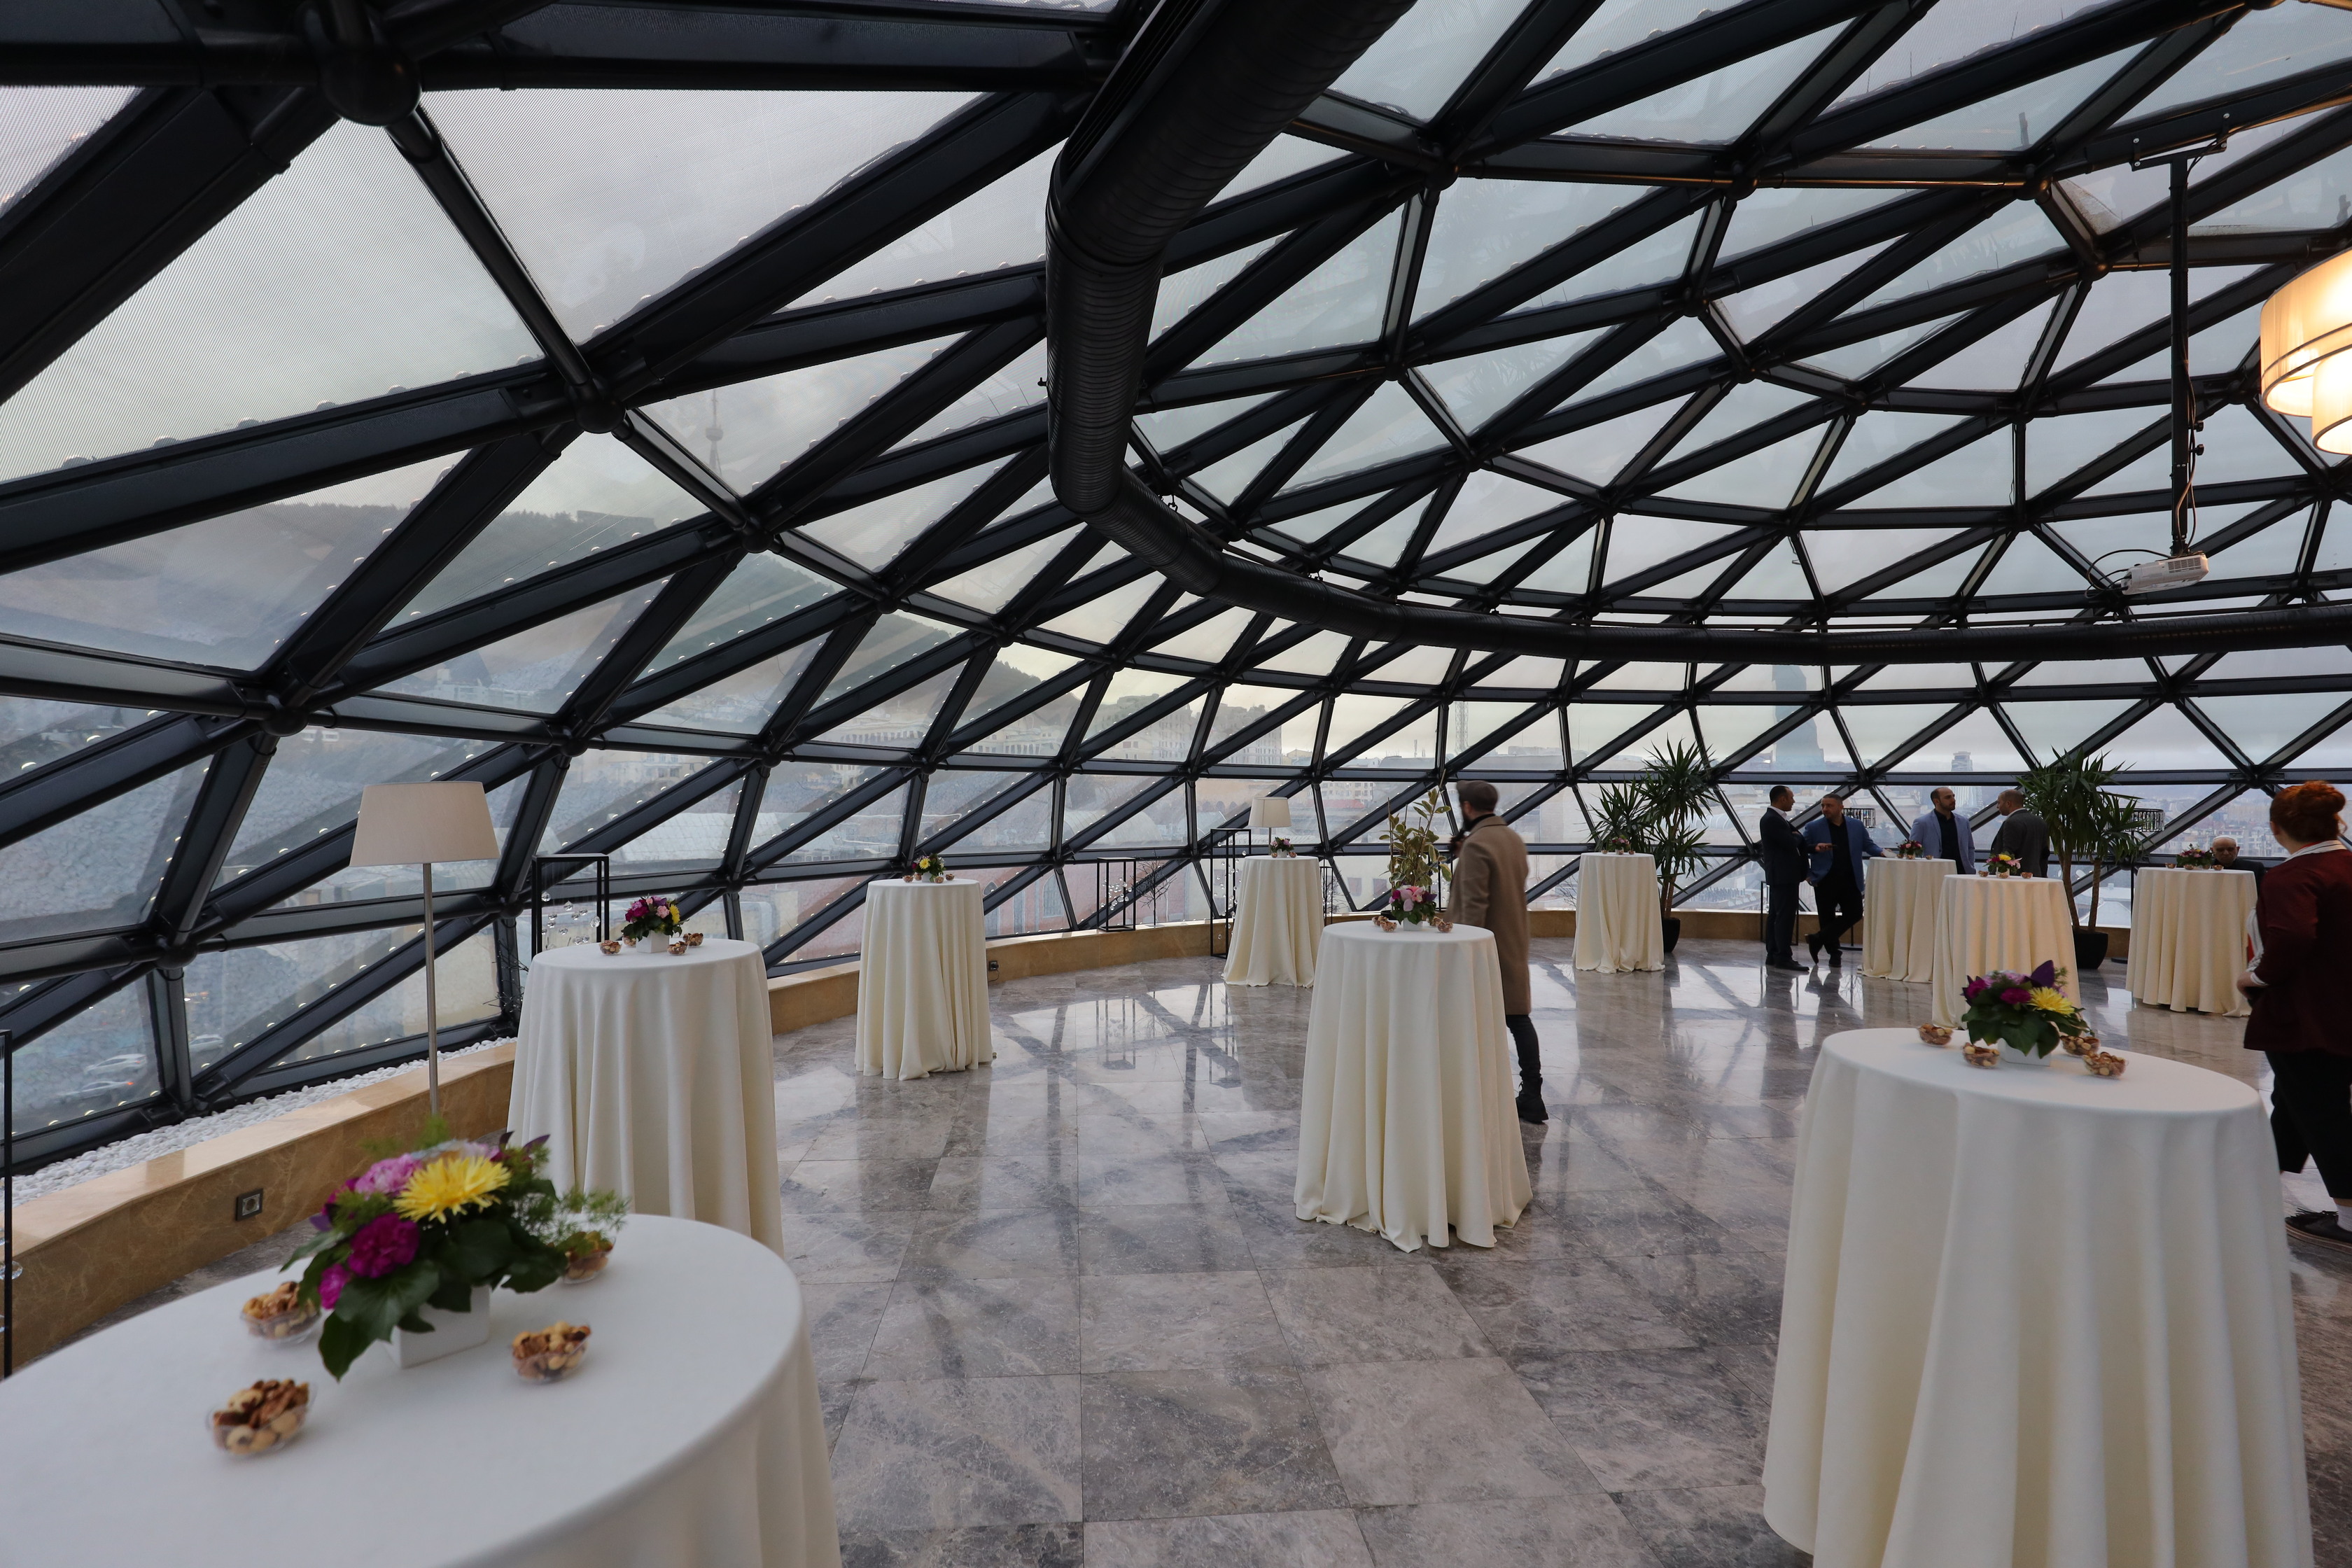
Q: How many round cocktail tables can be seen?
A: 10